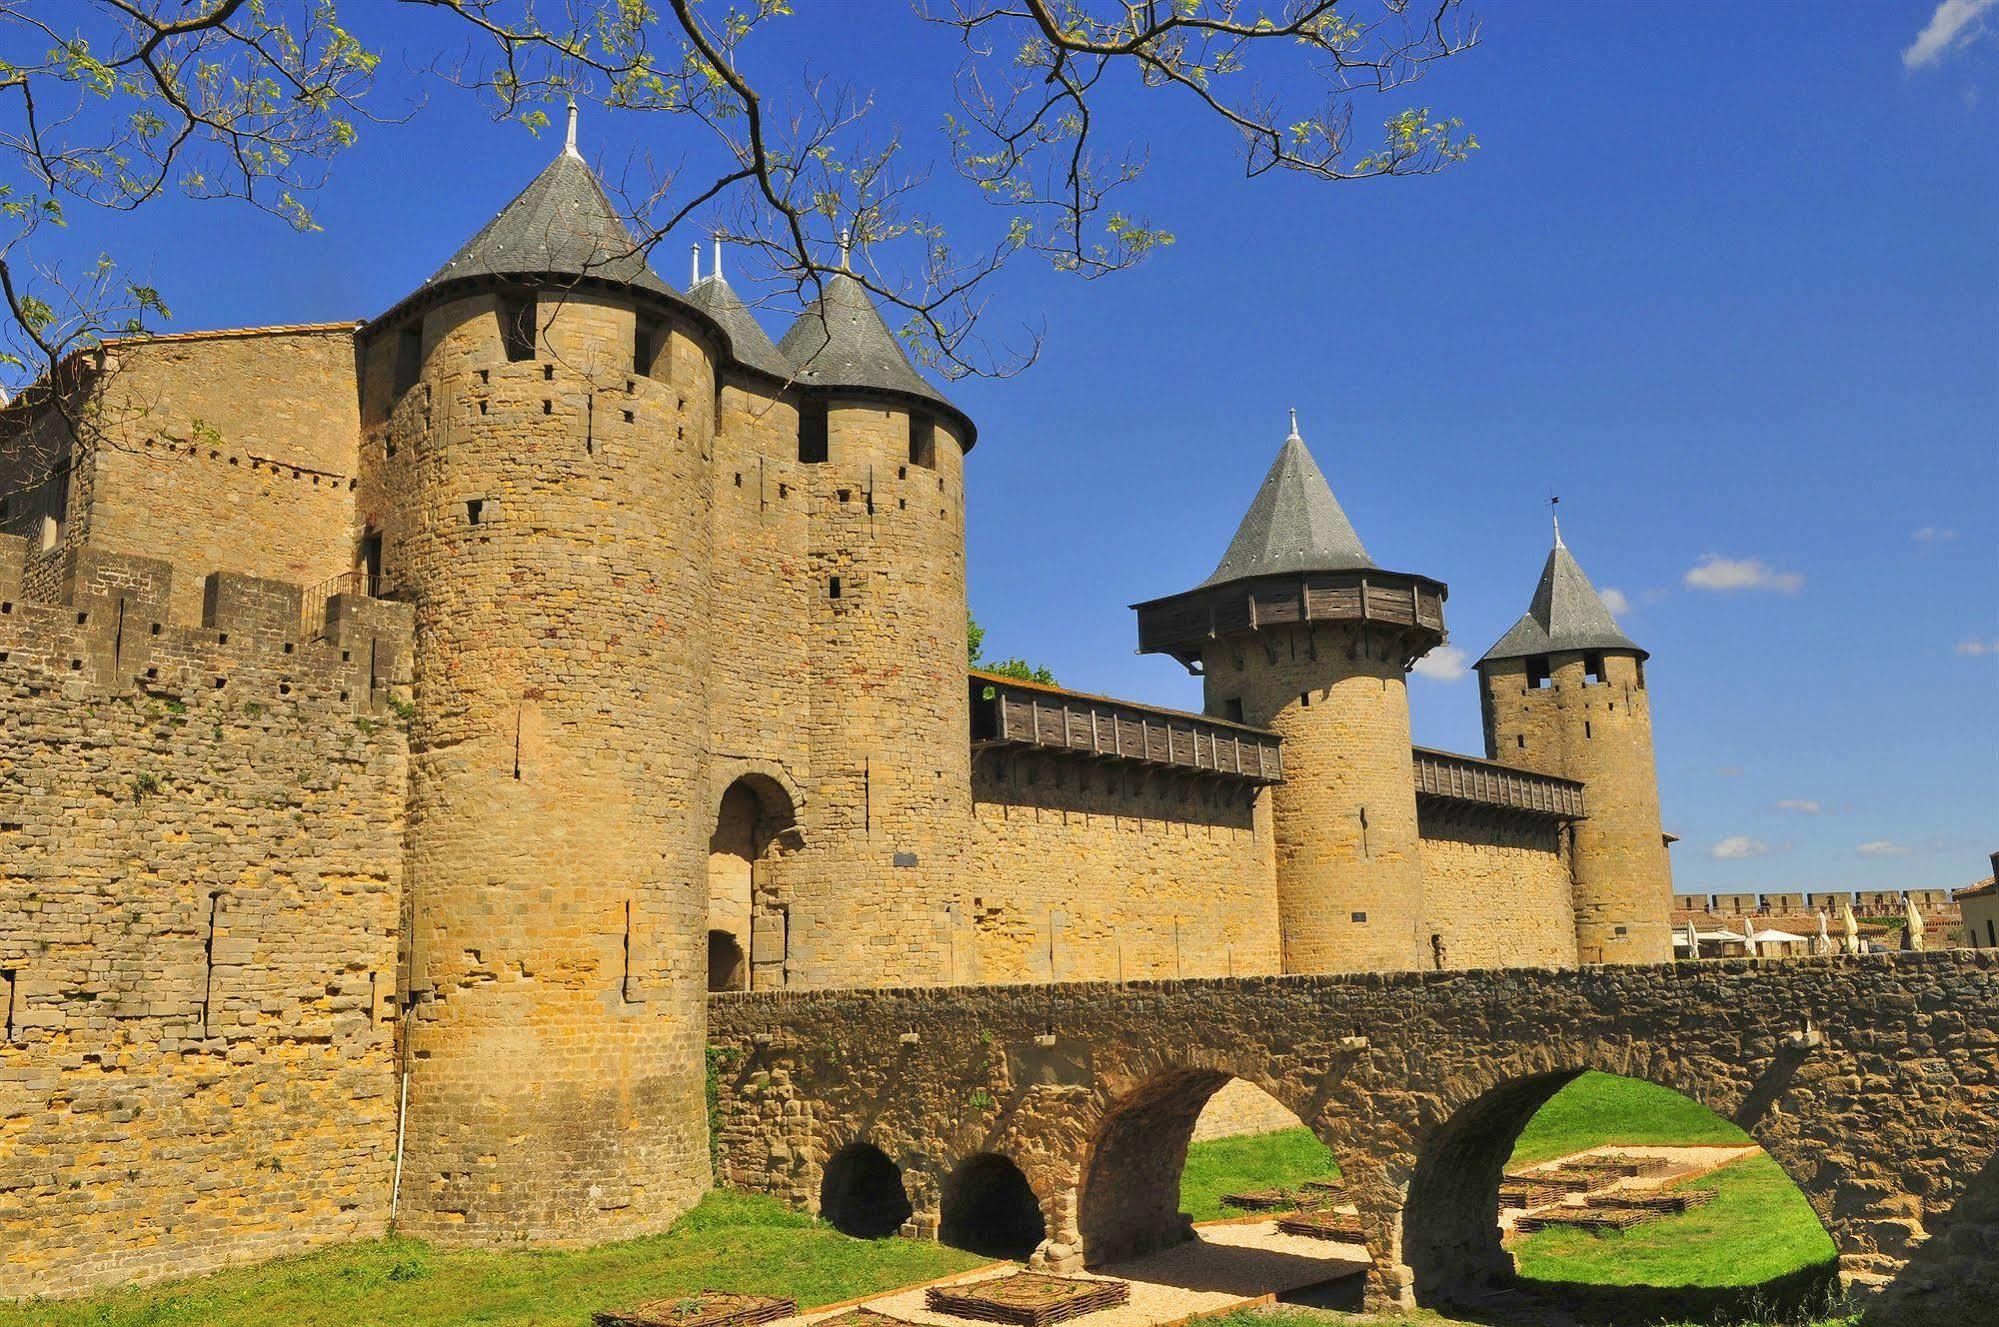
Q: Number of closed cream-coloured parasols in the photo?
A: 5